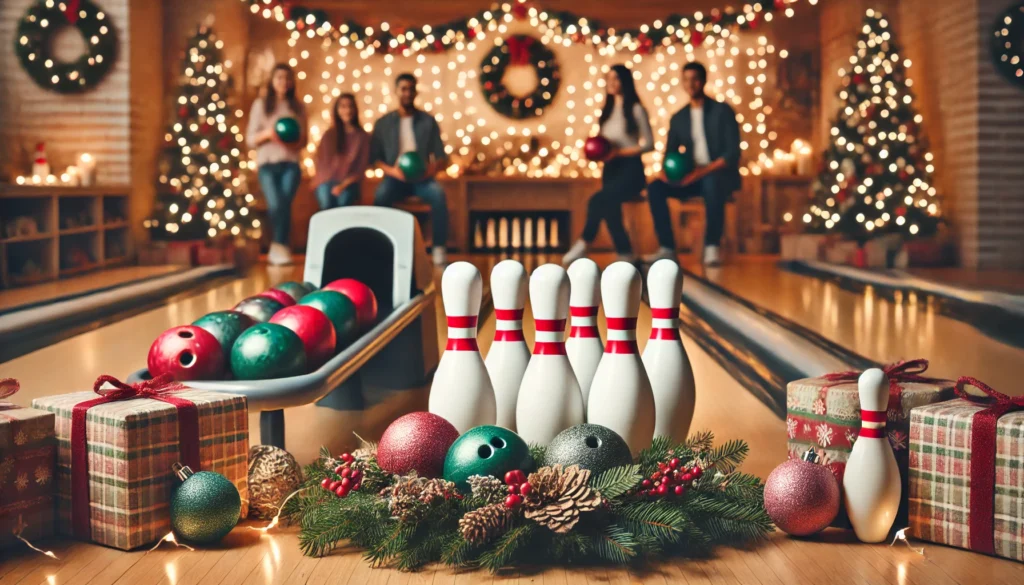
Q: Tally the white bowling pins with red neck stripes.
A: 7